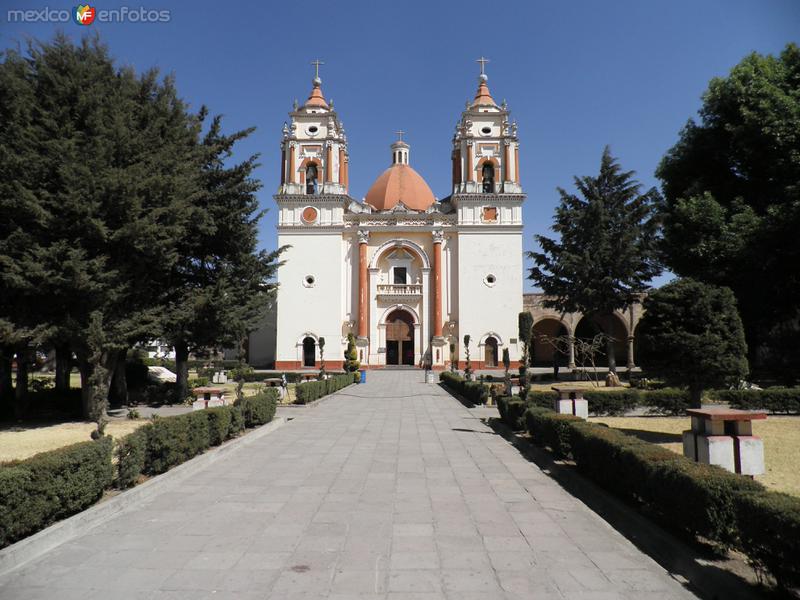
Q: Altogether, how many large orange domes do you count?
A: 1